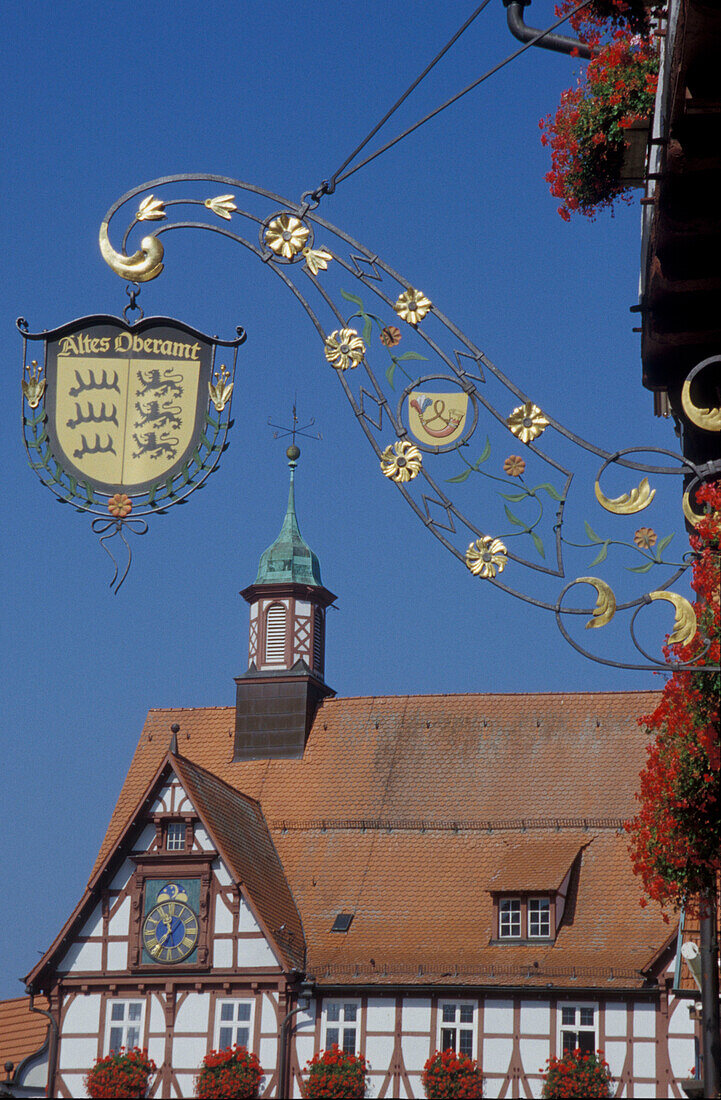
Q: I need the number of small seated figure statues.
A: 0